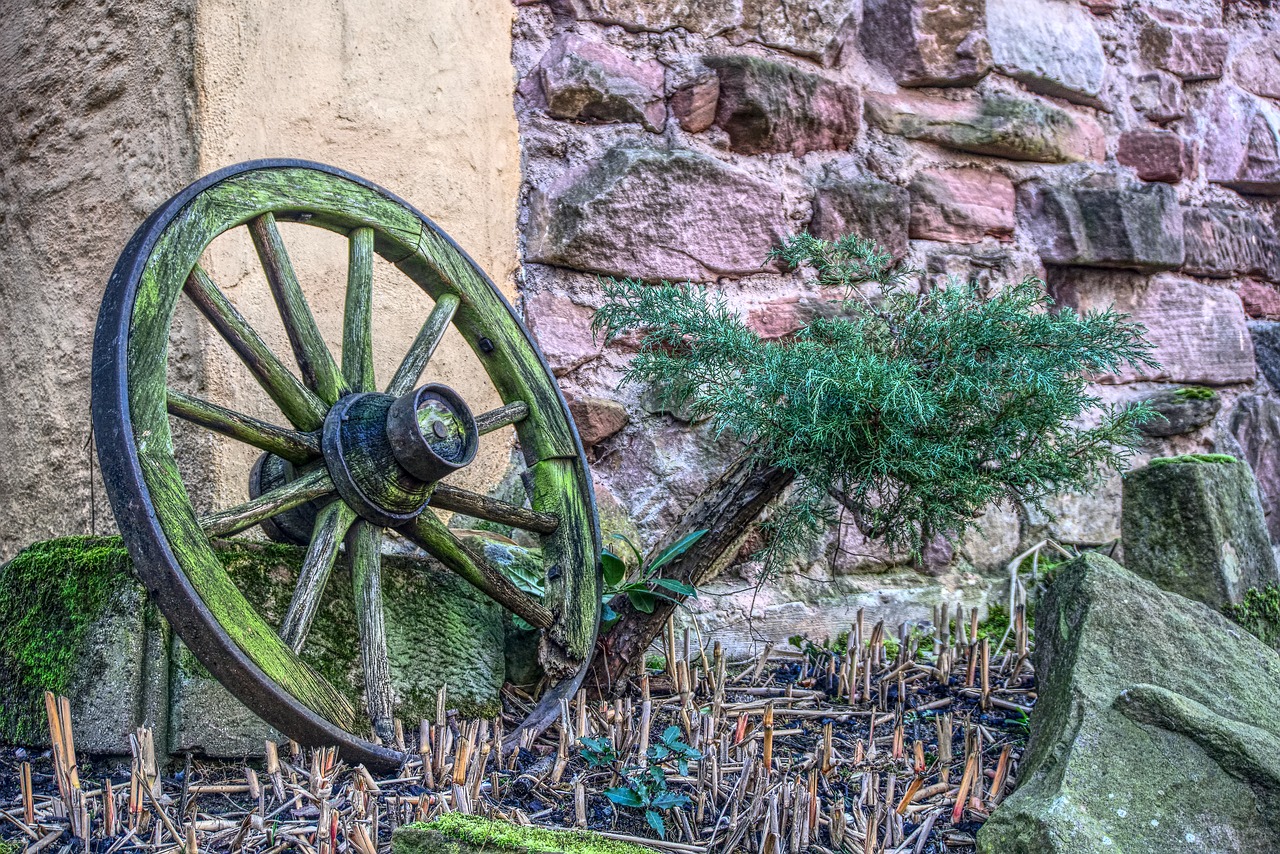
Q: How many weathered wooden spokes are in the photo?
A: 11